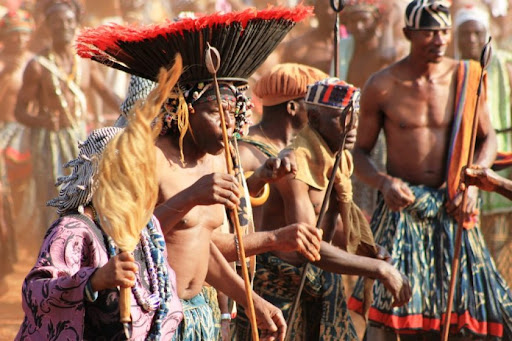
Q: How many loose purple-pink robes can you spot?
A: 1